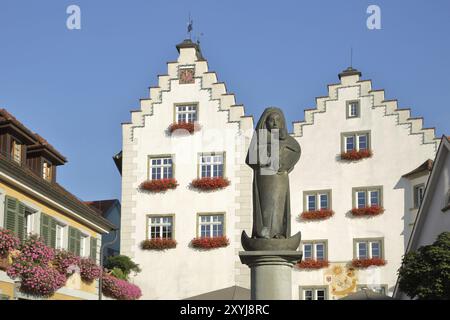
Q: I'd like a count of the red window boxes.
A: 10